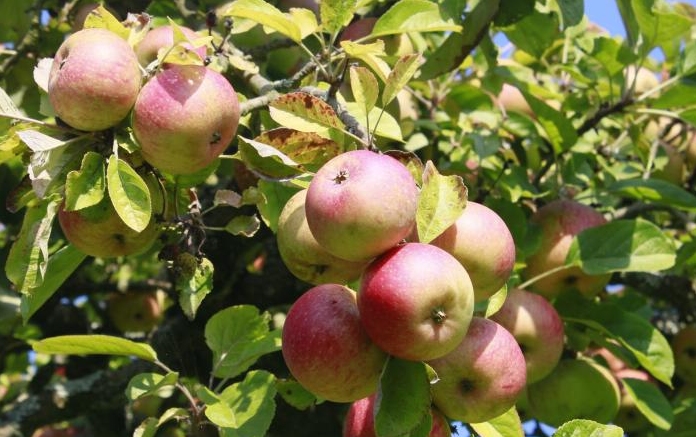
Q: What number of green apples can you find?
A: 1